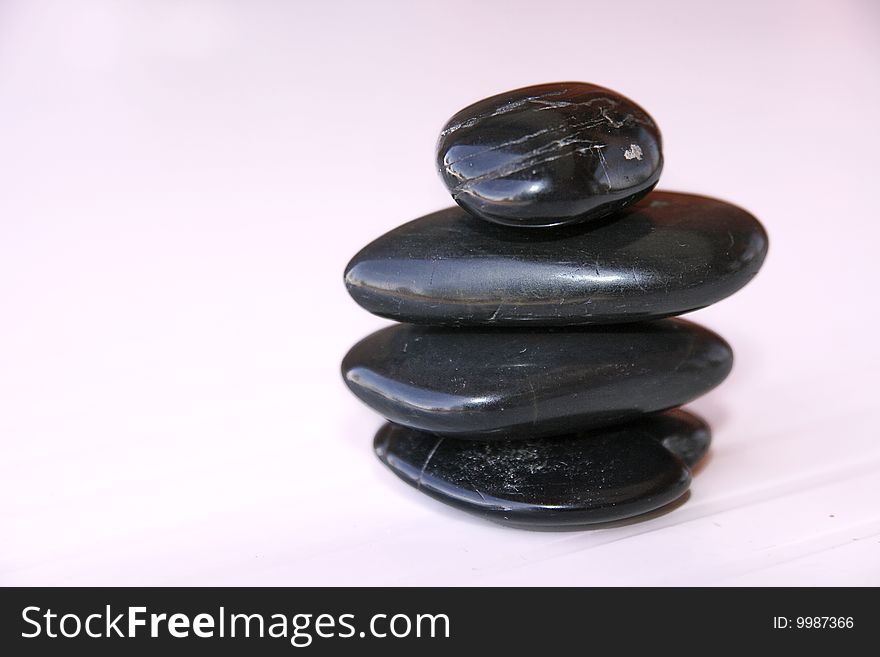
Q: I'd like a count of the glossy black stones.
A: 5